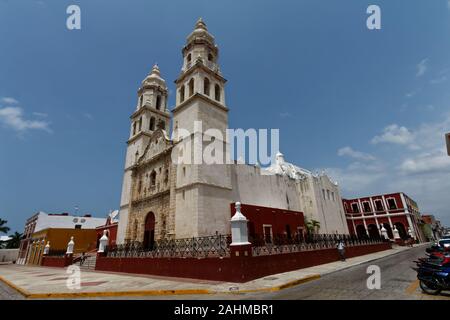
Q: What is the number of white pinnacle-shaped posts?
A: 7